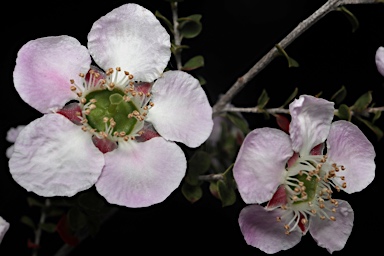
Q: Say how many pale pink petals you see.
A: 10